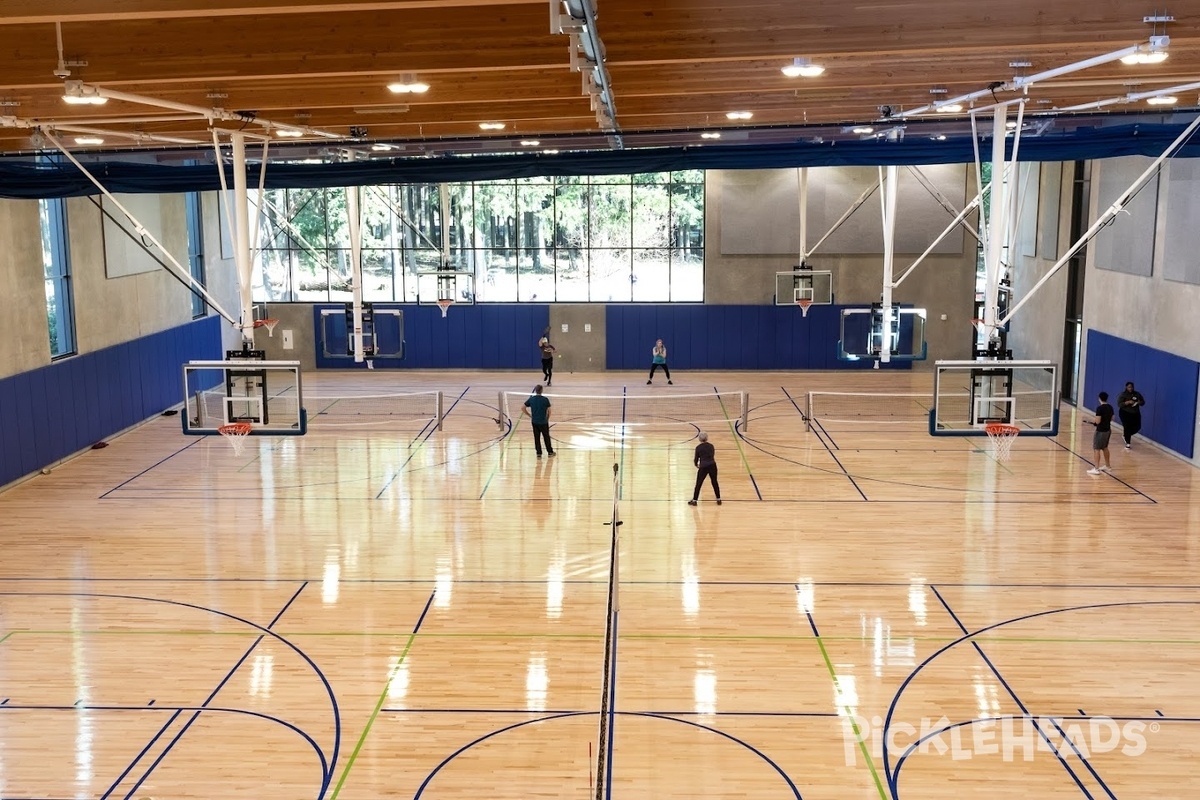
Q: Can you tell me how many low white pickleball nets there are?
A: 3